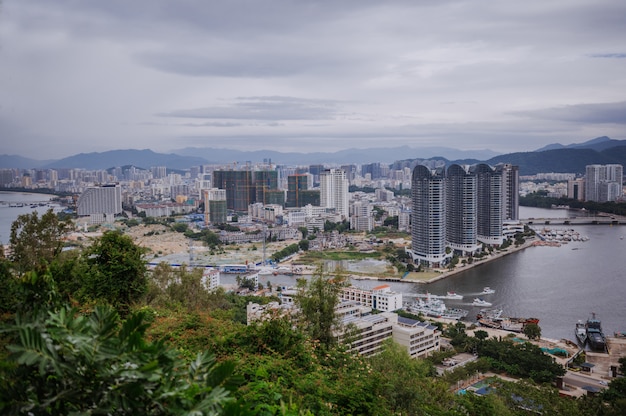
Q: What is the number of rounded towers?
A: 3